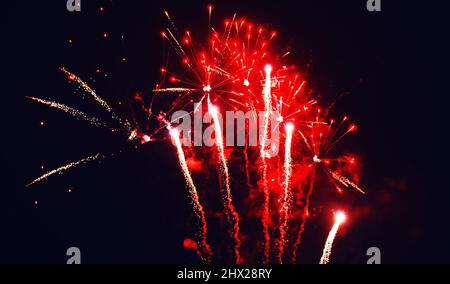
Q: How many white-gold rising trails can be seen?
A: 5